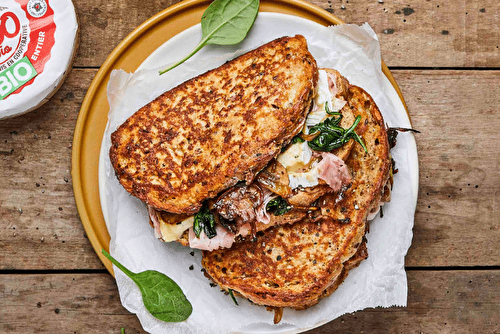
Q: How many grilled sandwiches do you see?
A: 2